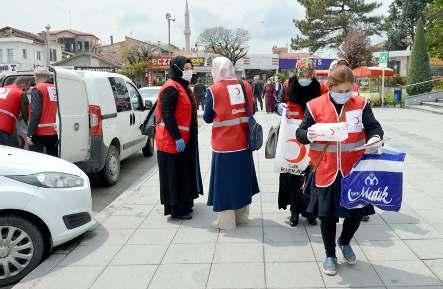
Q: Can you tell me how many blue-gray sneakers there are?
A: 2